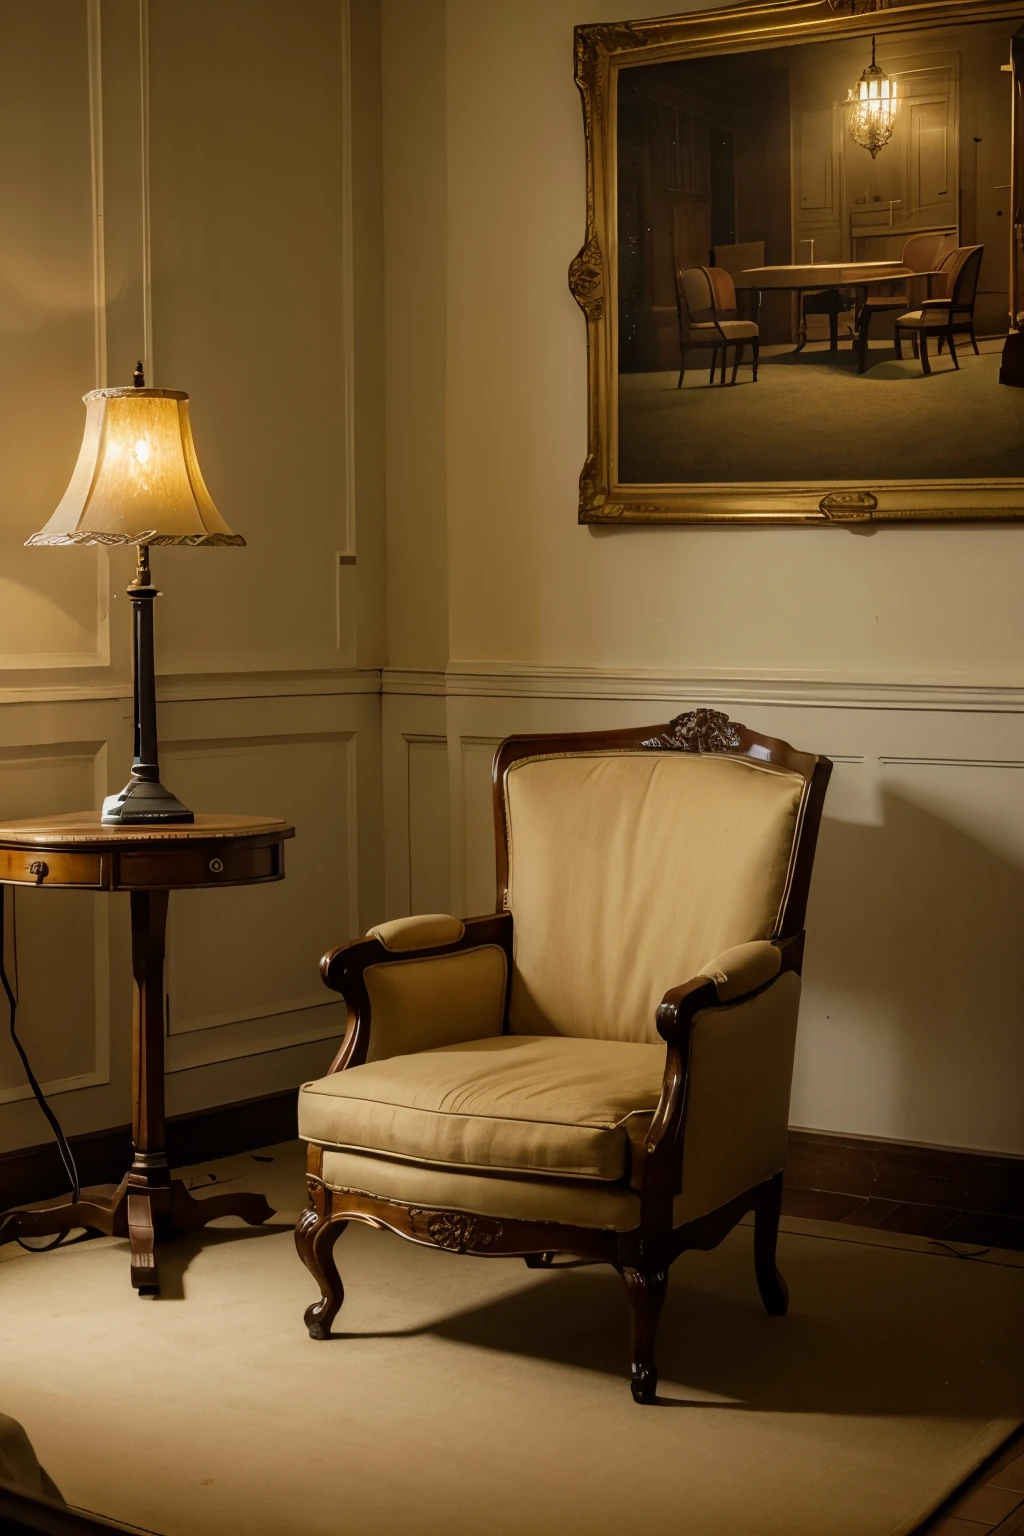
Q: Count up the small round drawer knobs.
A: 2